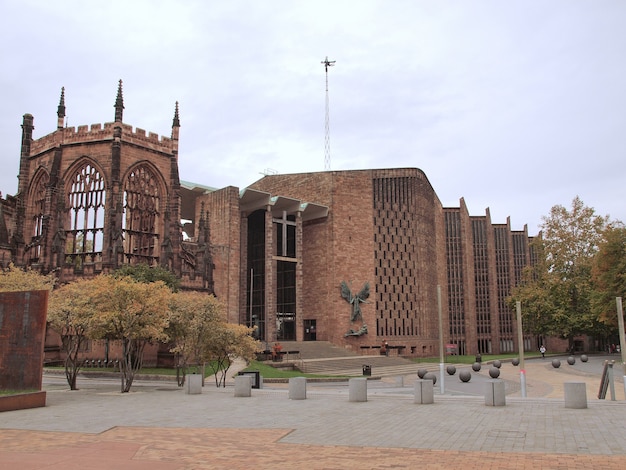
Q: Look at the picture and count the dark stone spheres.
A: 11